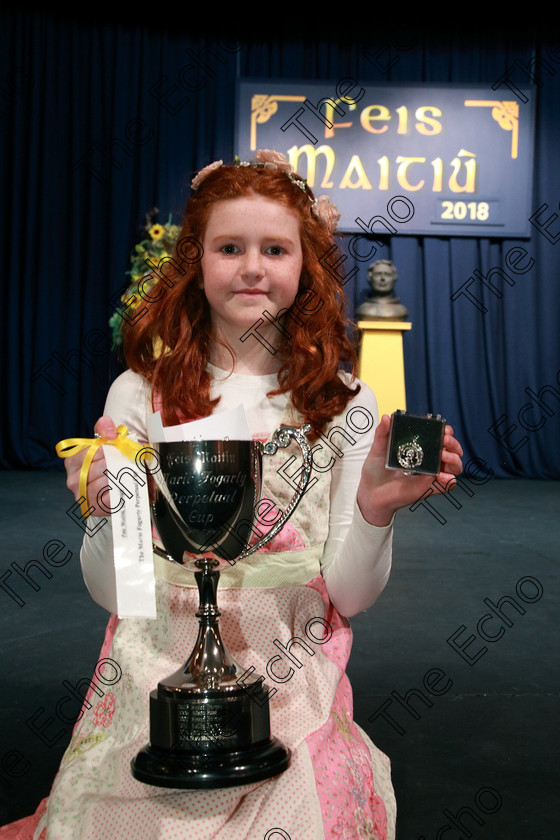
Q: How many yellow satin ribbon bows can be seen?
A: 1